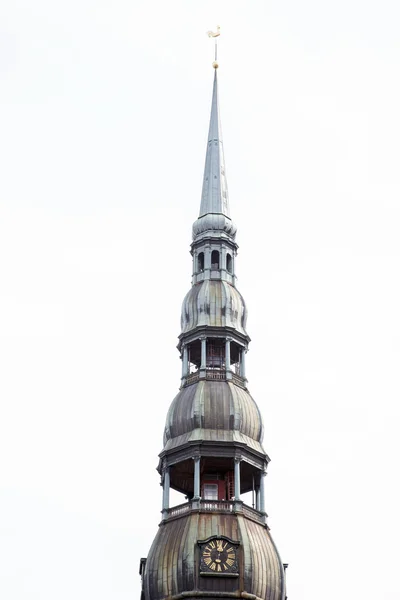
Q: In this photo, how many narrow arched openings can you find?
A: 3